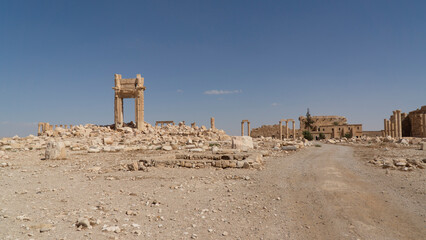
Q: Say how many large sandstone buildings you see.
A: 2